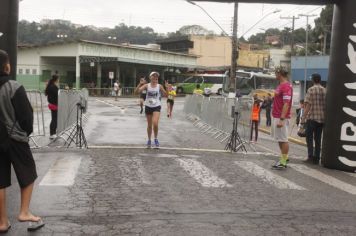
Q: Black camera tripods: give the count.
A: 2